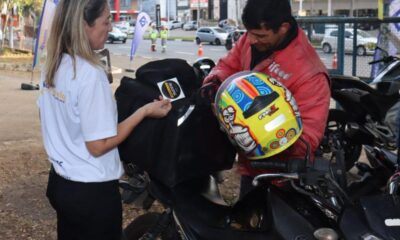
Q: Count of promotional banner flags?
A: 3